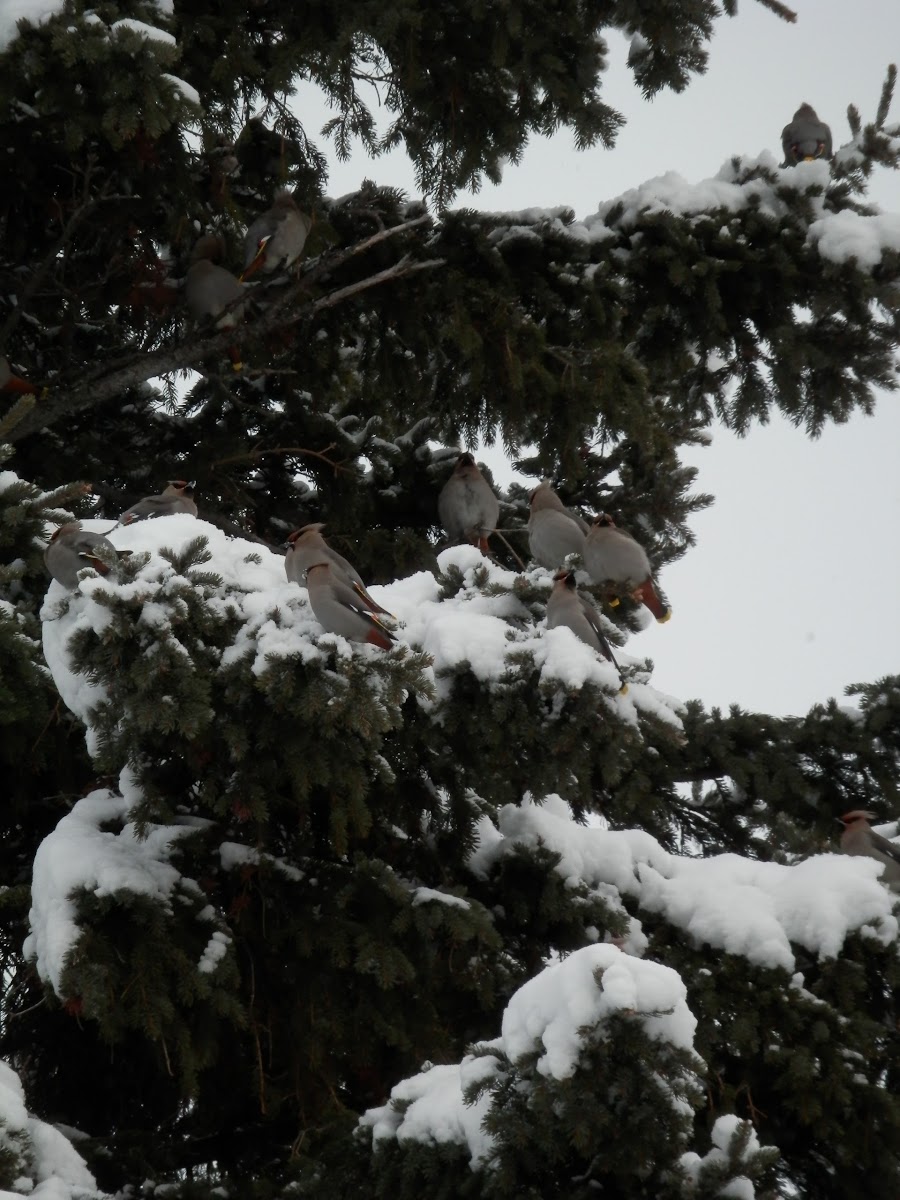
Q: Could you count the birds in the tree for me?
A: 13